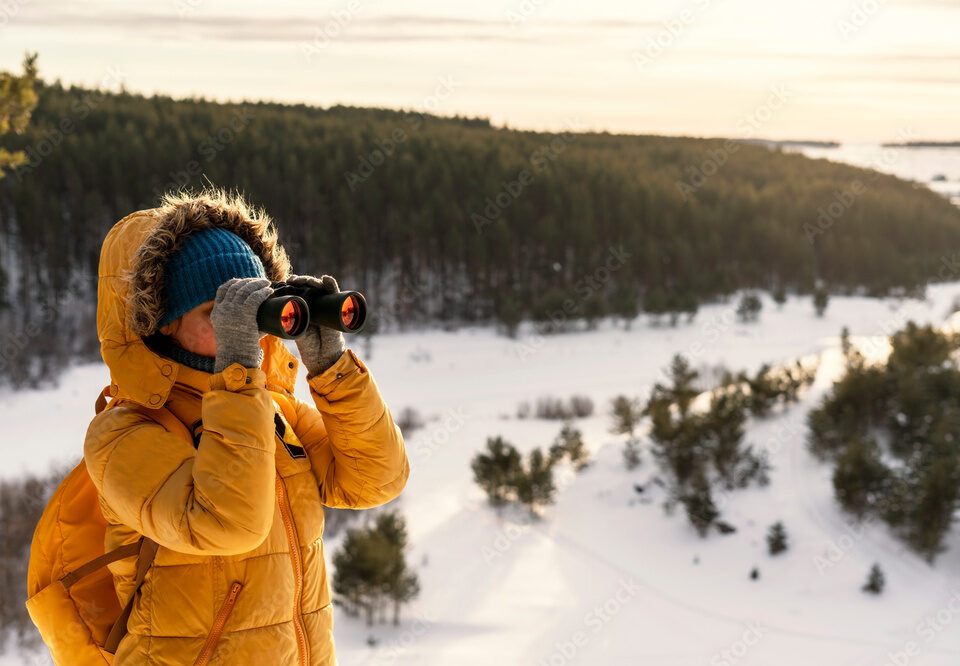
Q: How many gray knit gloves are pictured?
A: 2